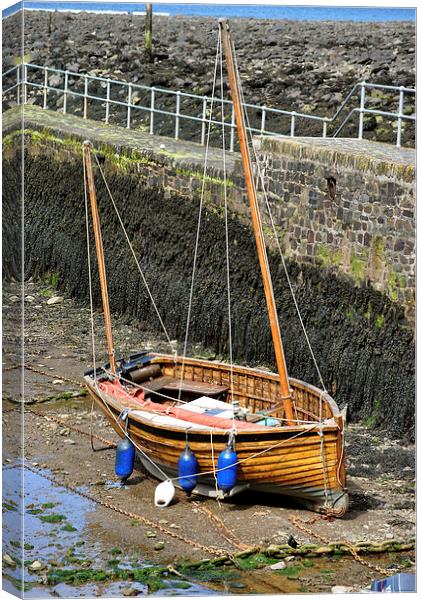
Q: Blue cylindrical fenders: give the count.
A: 3